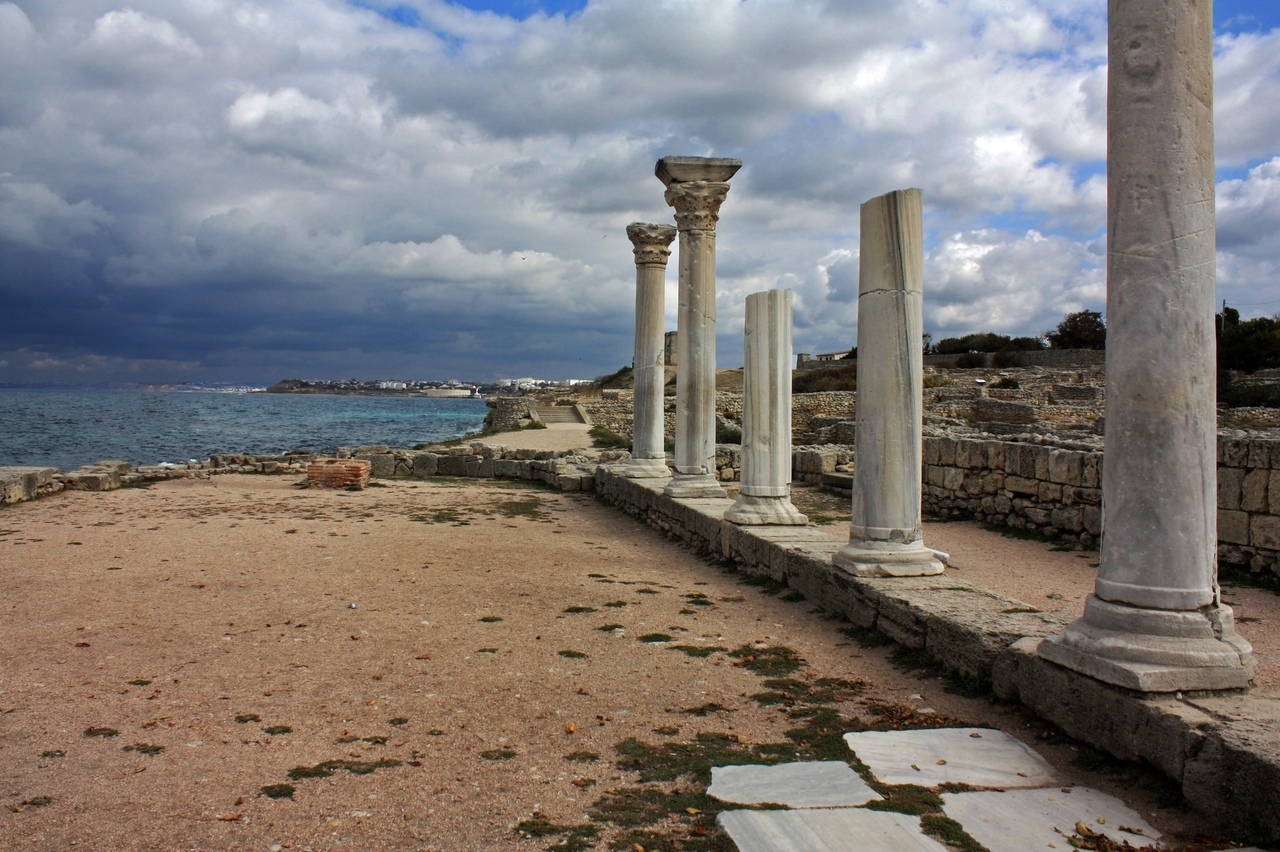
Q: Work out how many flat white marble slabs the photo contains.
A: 4